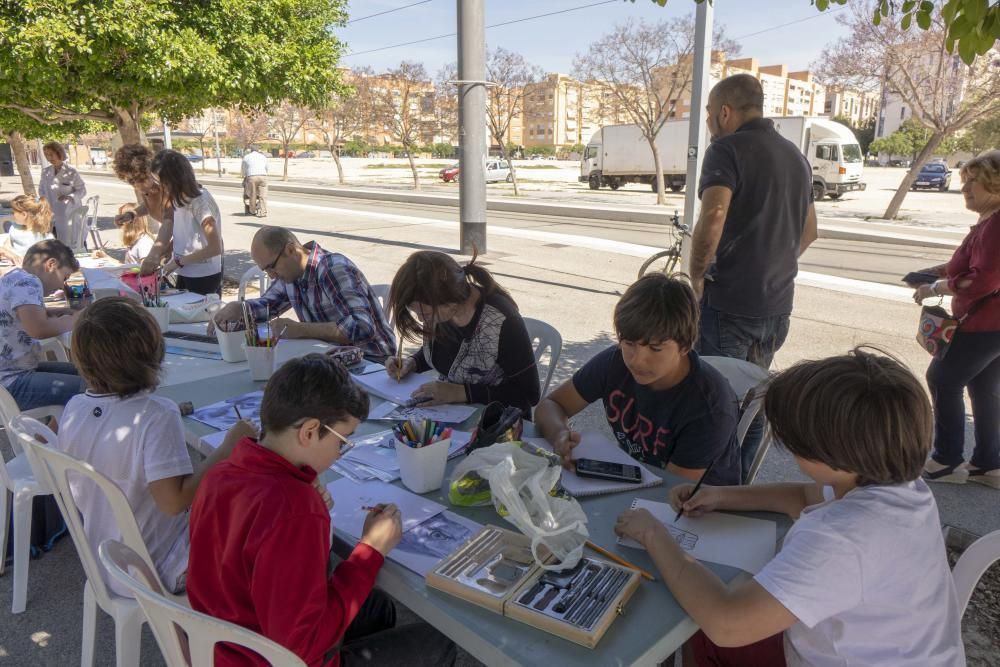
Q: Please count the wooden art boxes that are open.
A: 1